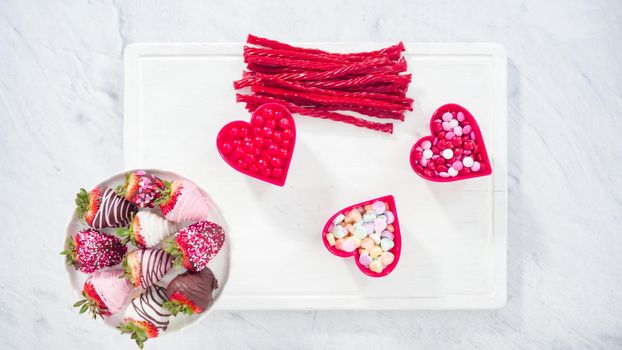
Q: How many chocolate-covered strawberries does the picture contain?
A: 10